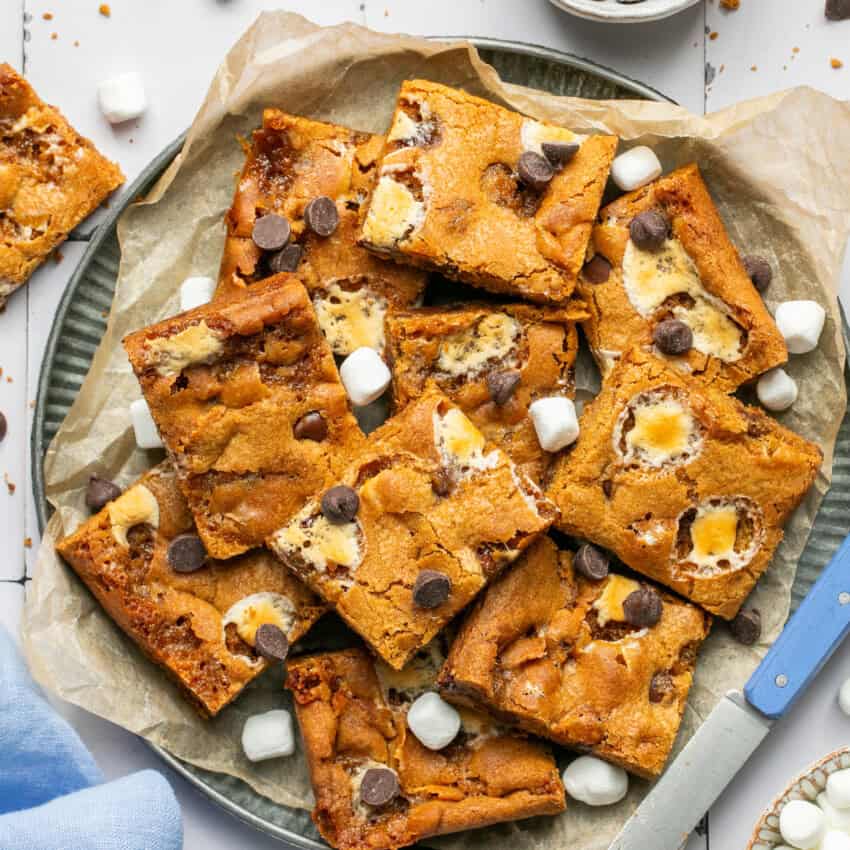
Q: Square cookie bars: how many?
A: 11